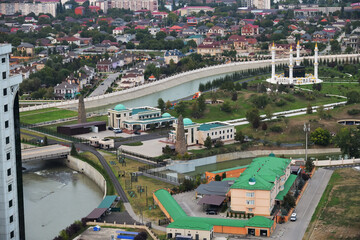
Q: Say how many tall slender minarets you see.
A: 4